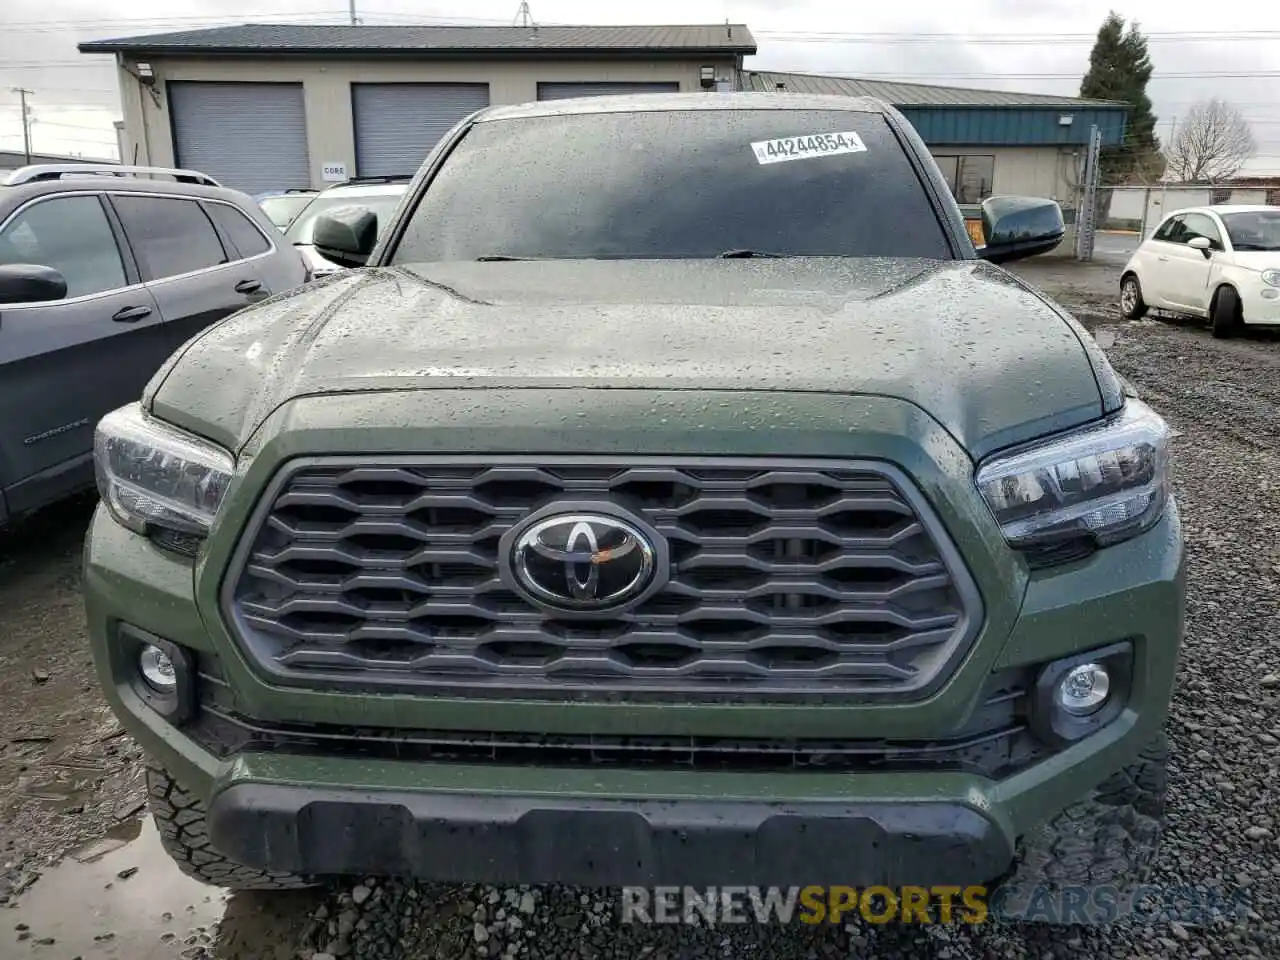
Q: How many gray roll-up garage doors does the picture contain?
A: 3